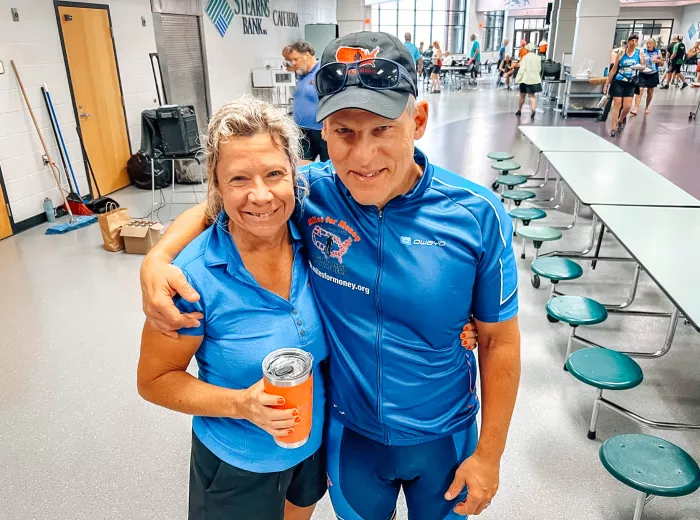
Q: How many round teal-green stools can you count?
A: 10